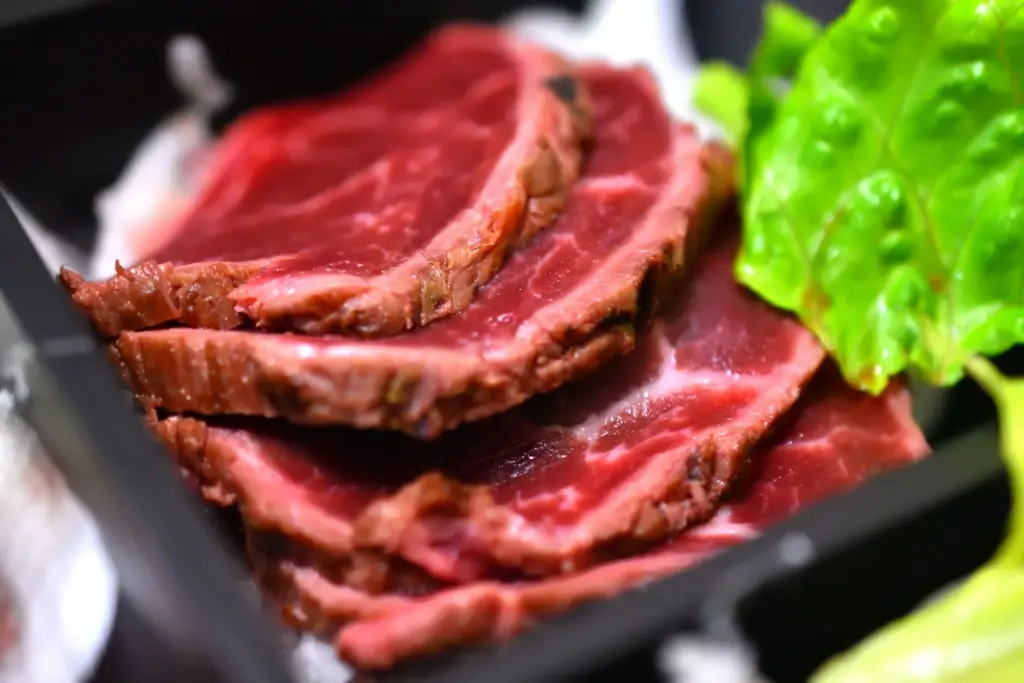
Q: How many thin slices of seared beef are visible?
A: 4